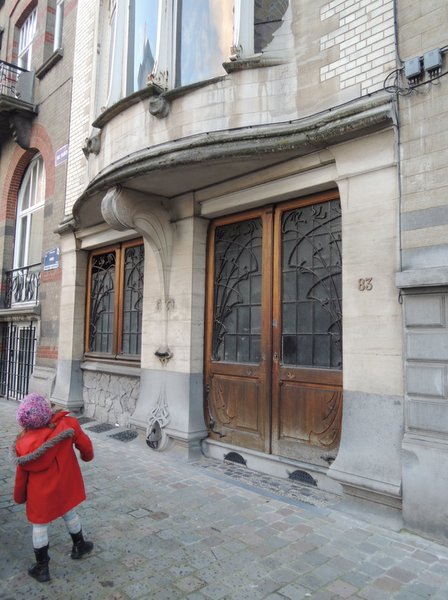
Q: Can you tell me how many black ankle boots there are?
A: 2